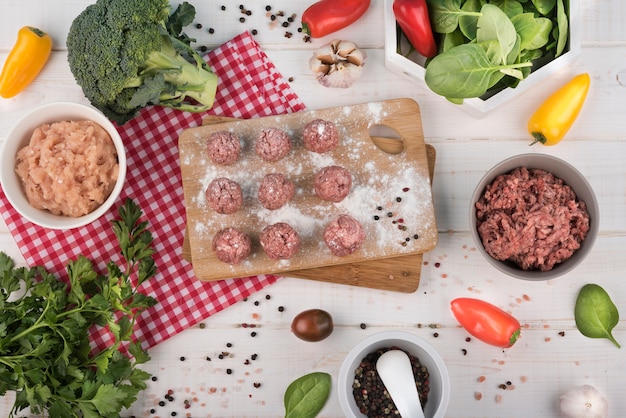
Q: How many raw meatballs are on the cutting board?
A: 9